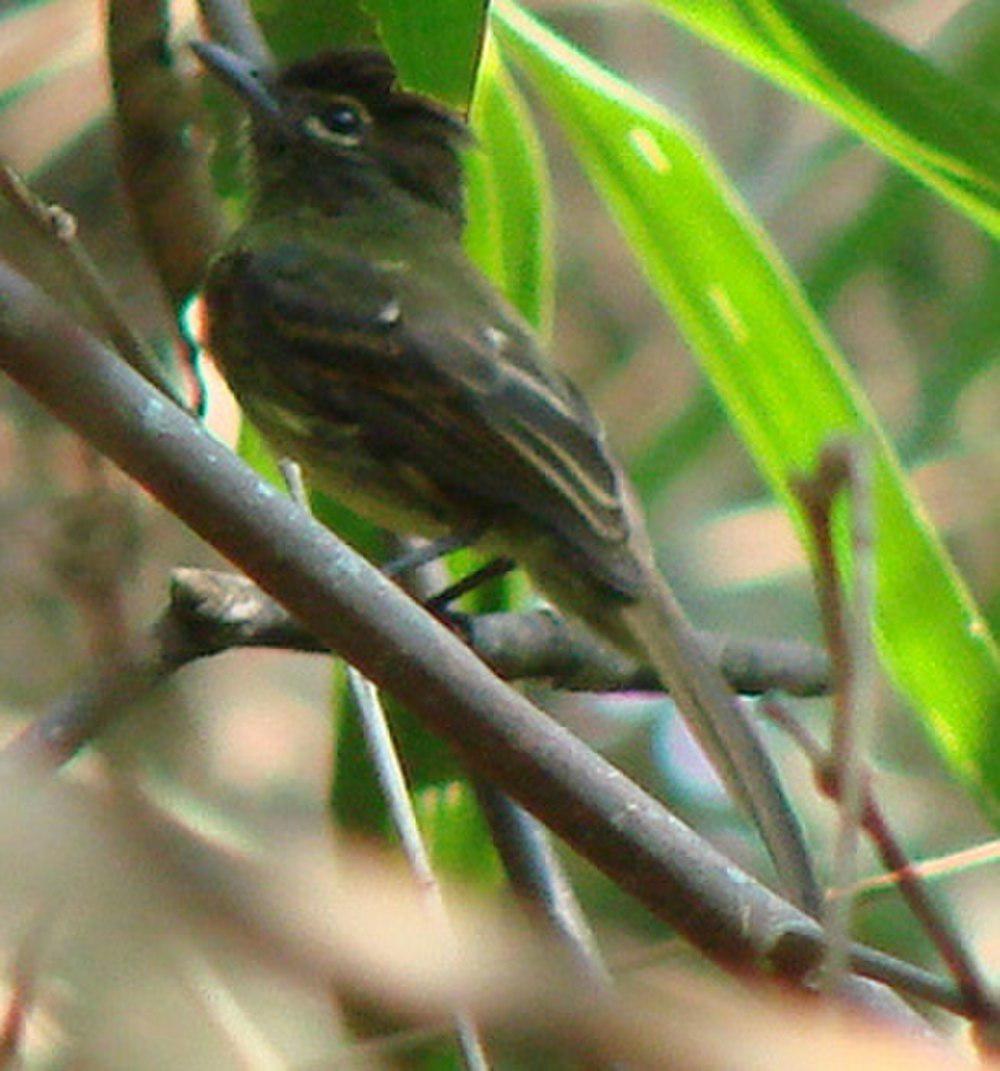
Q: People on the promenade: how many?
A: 0